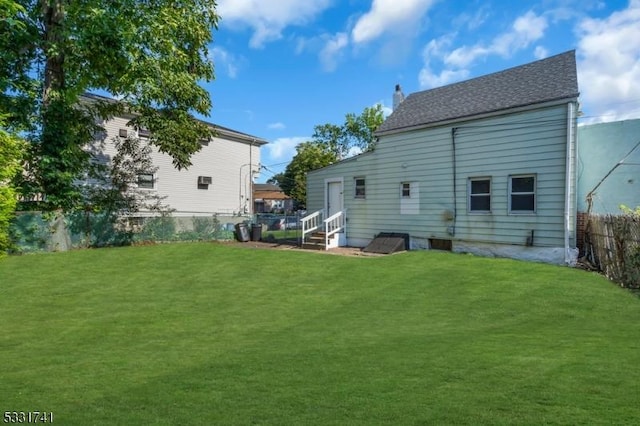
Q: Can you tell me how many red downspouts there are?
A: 0